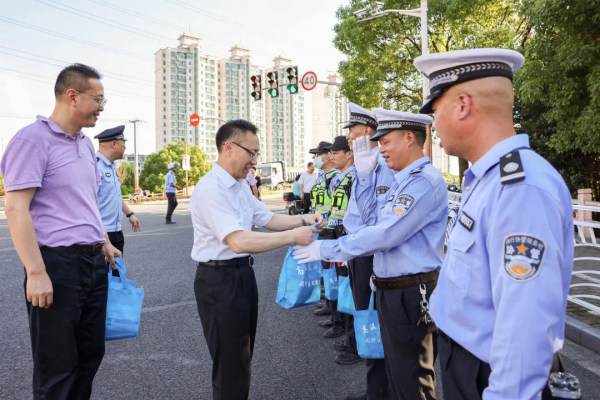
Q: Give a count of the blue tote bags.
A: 5